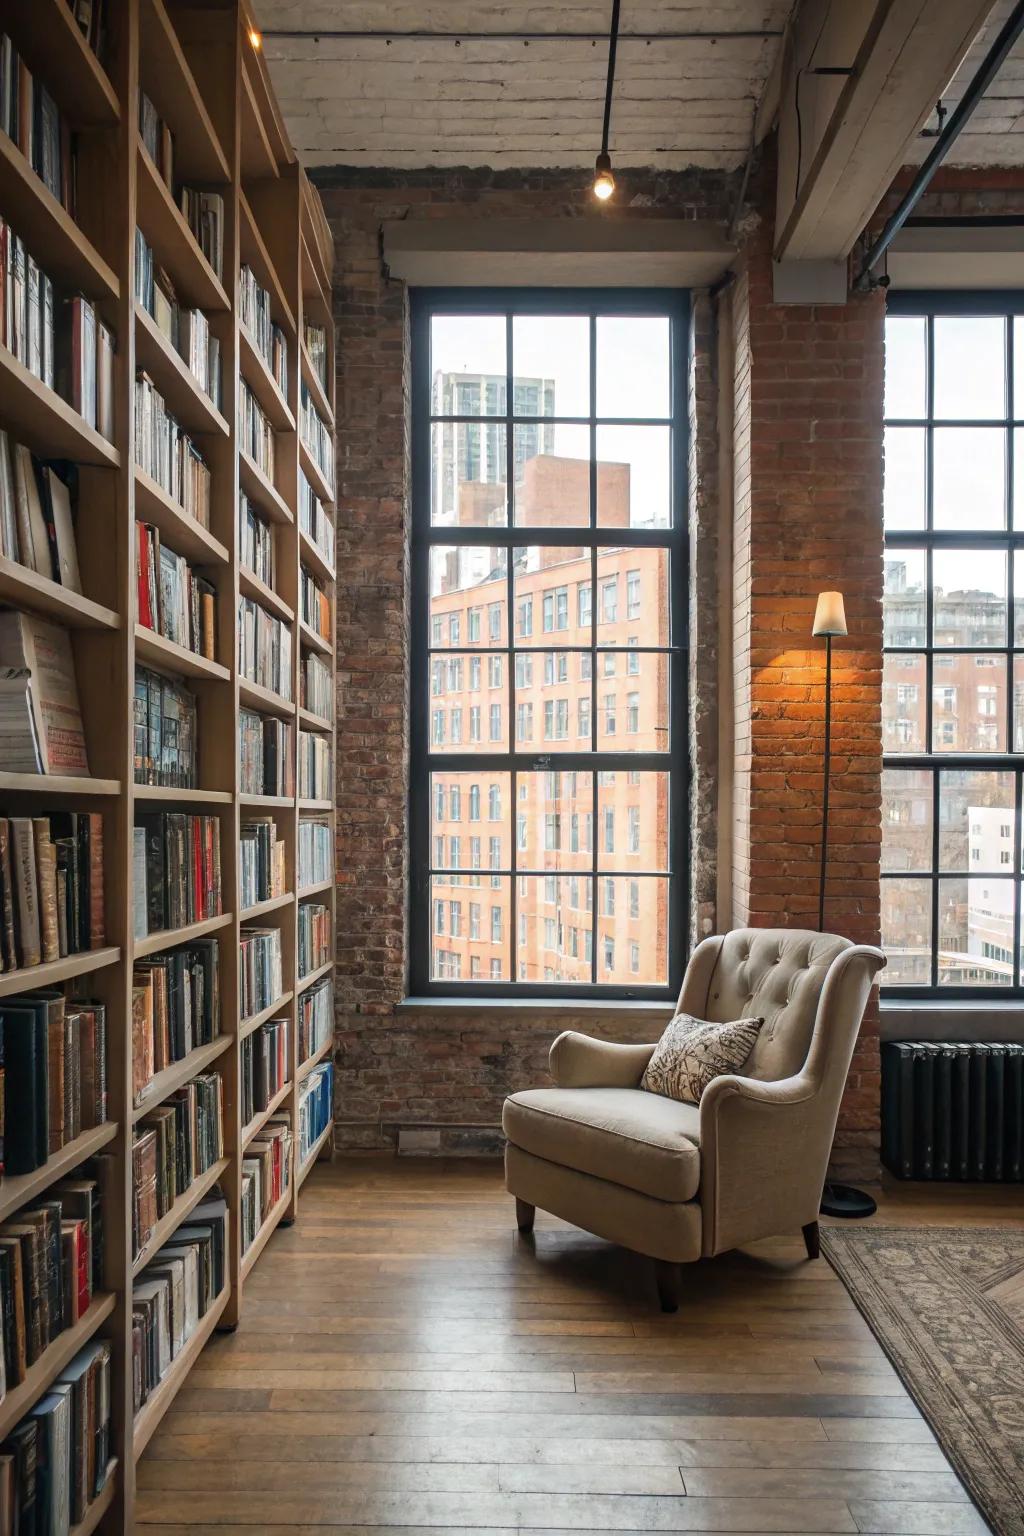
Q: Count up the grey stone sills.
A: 2